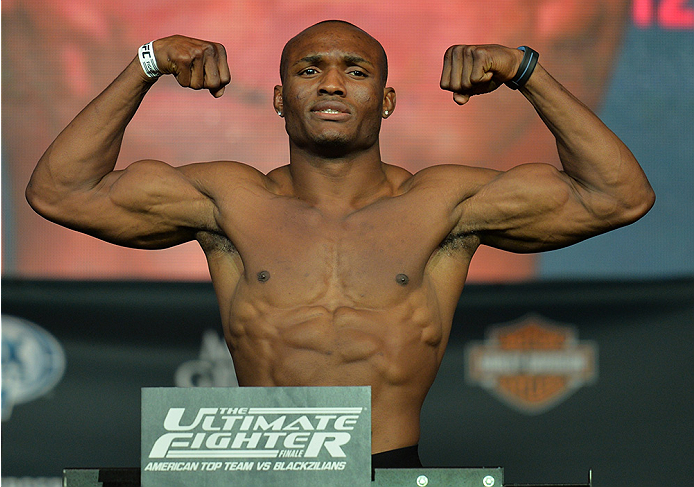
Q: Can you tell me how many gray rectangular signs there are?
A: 1